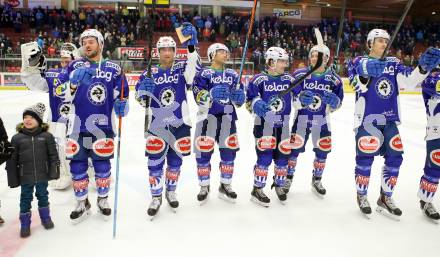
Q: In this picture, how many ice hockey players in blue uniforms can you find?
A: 8